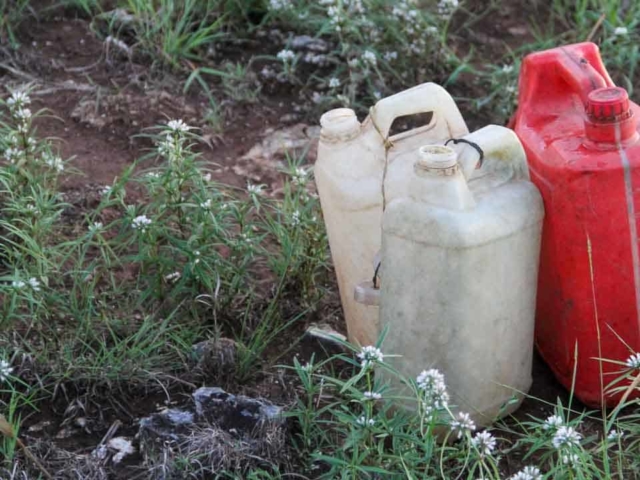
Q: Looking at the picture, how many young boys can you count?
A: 0